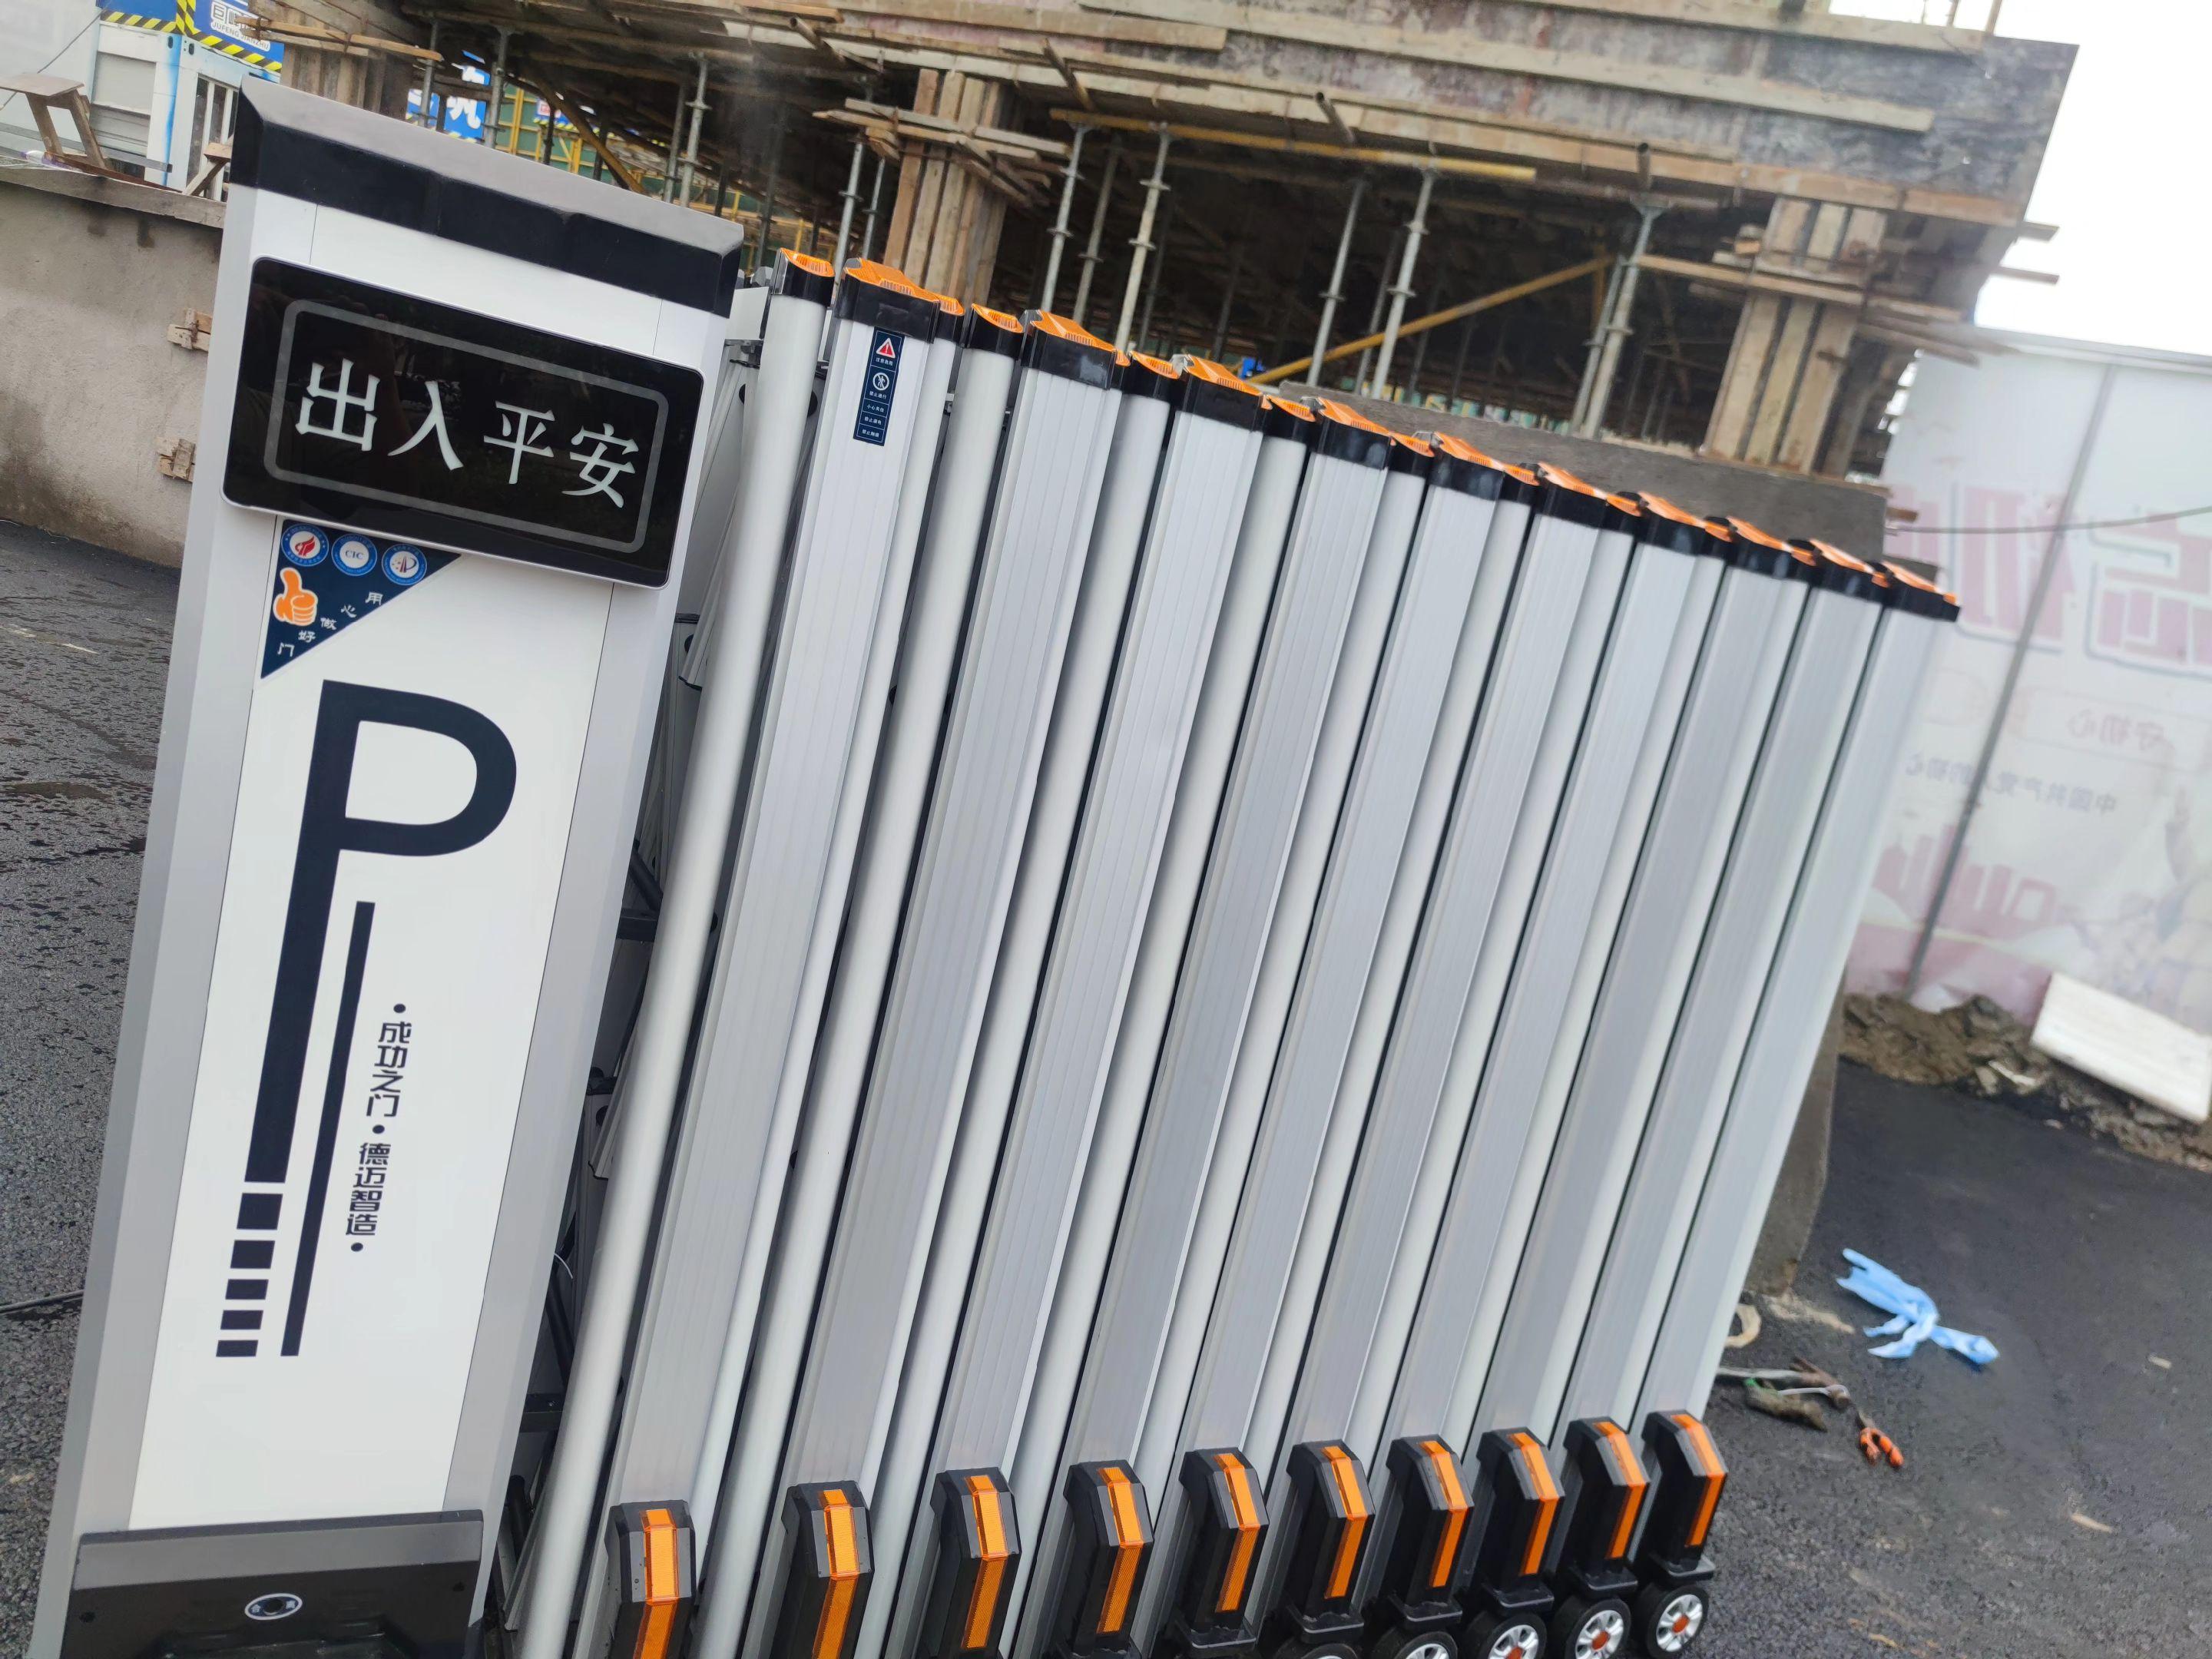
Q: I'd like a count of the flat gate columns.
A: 10